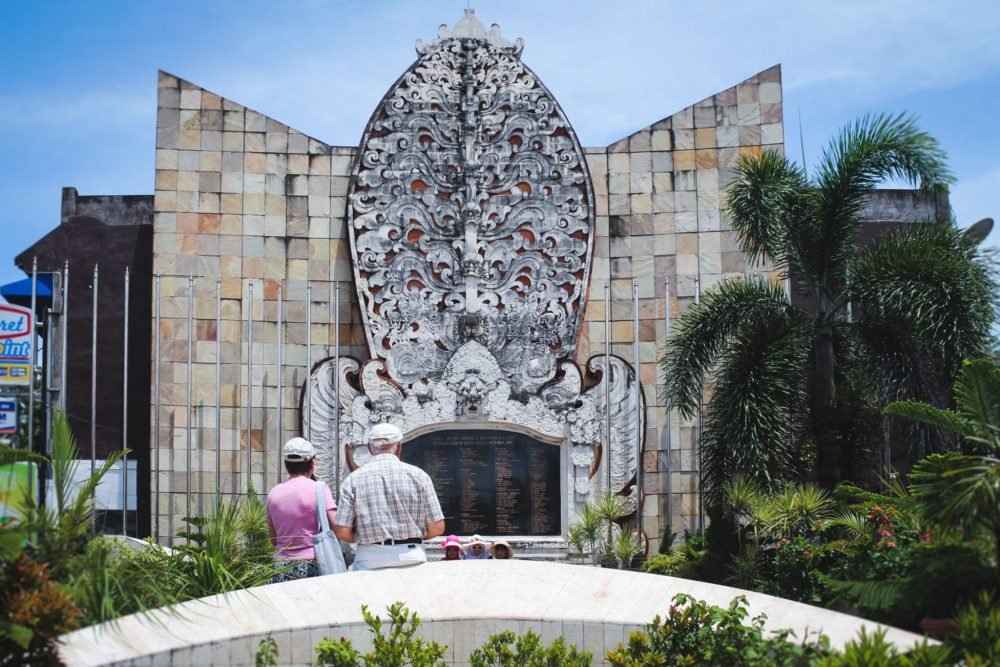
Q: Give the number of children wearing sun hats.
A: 3